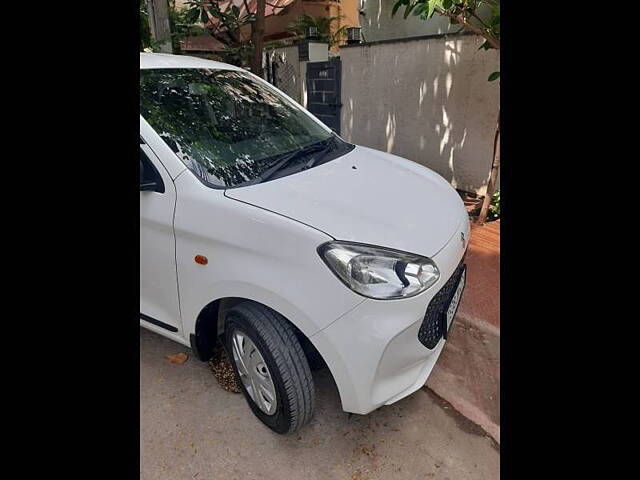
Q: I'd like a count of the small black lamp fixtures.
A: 2